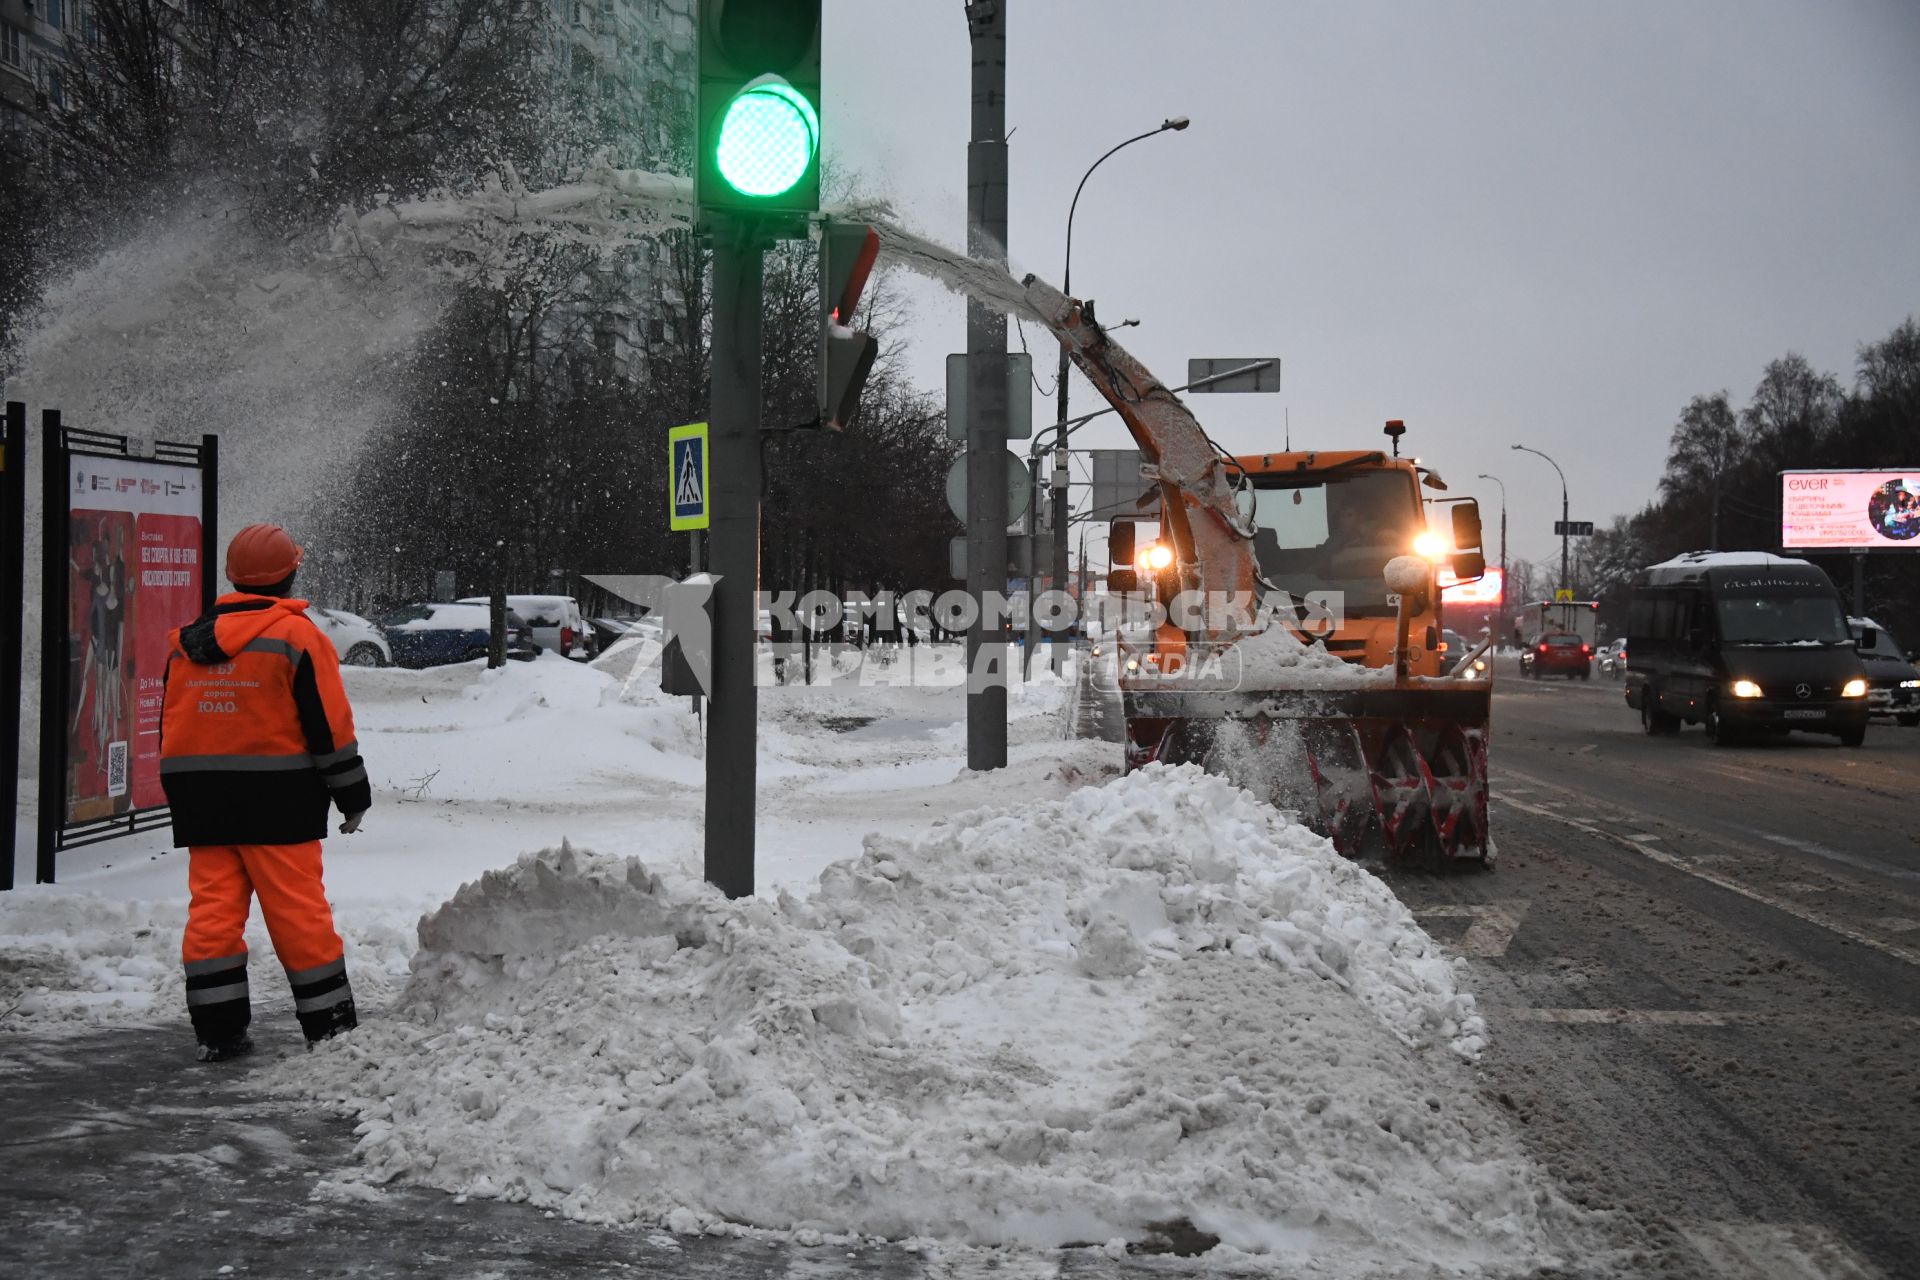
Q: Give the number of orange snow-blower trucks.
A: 1